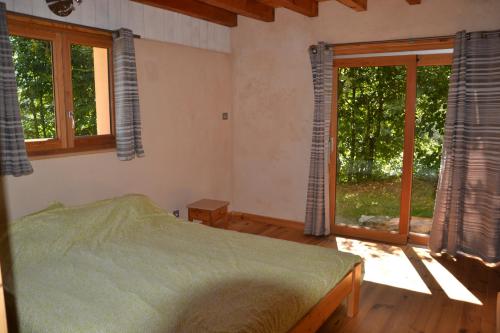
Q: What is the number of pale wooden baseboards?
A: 1